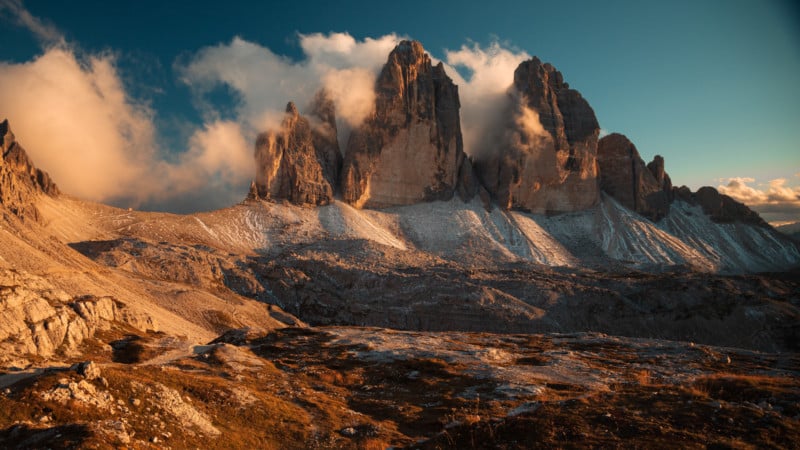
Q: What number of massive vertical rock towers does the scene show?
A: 3